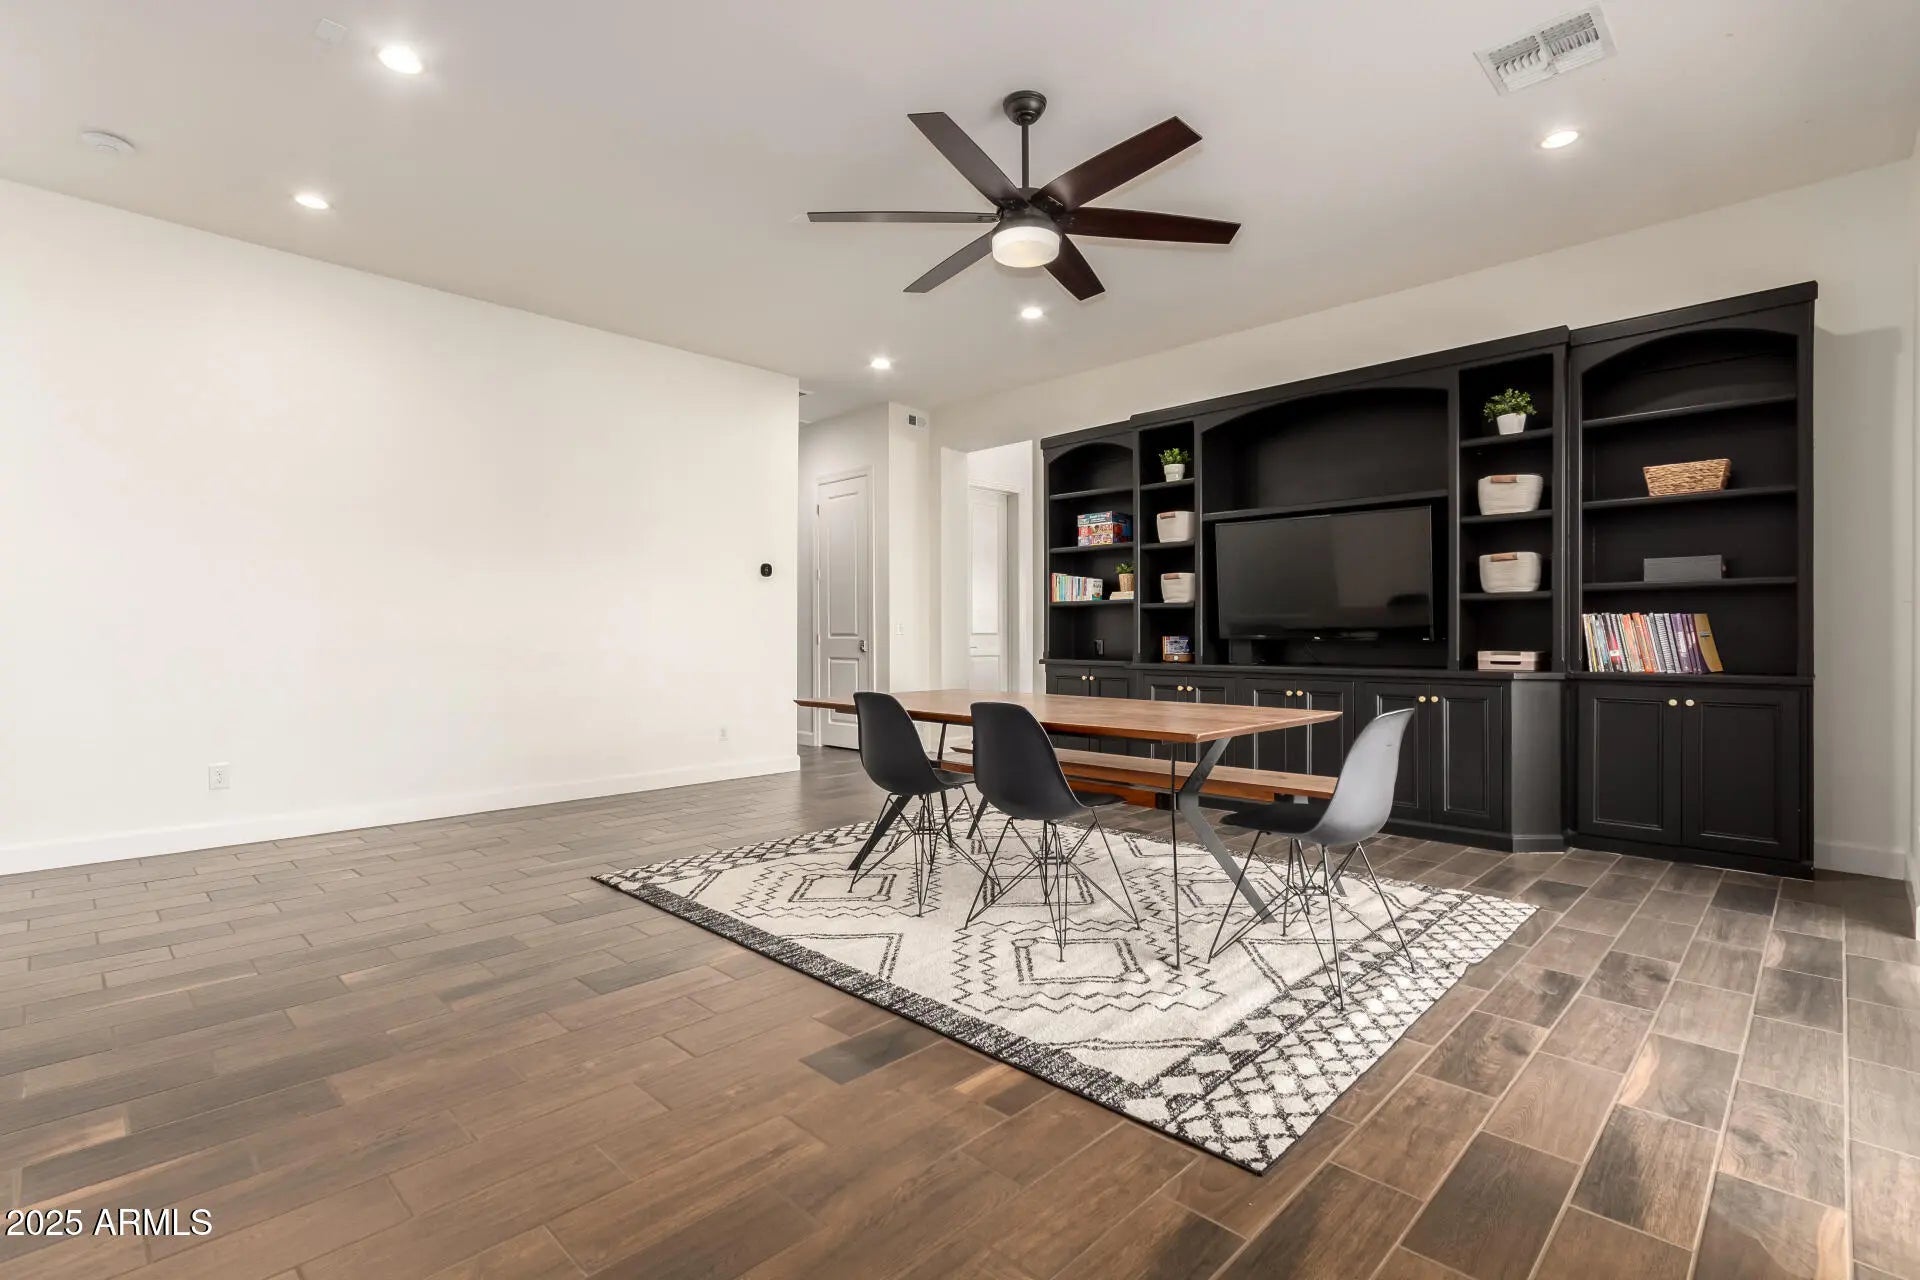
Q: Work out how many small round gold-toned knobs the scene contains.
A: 10